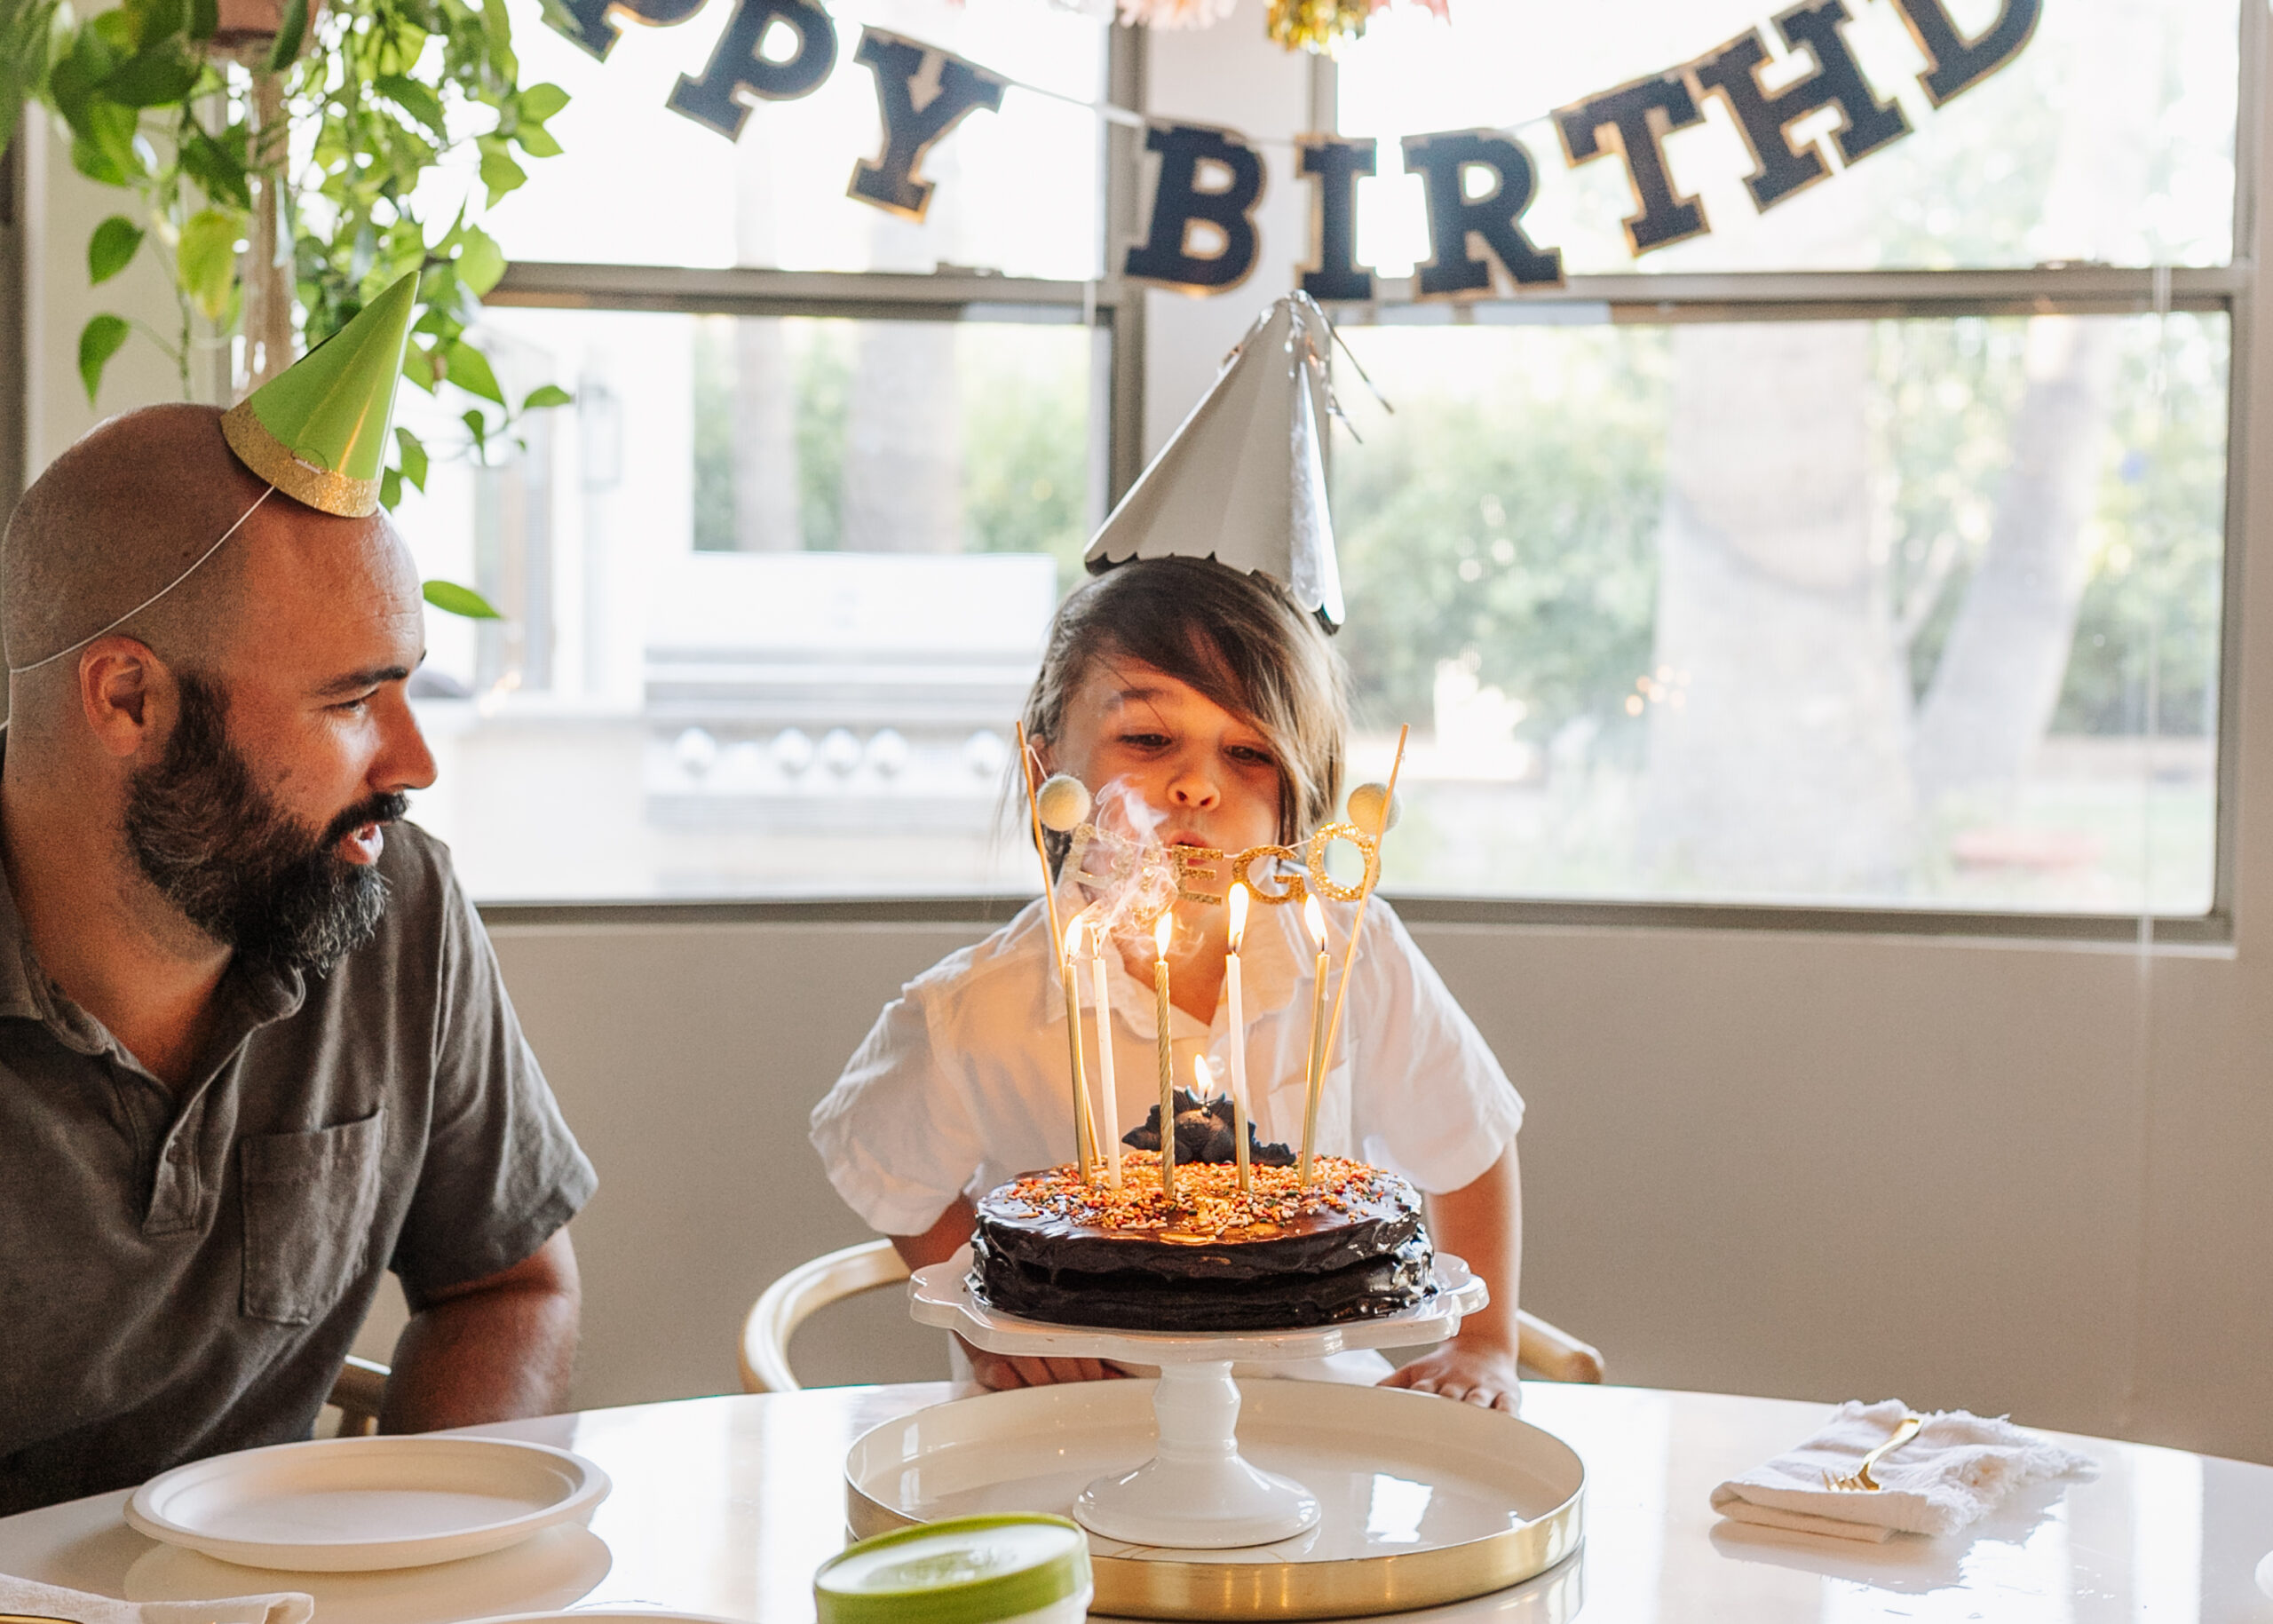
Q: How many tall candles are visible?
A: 5